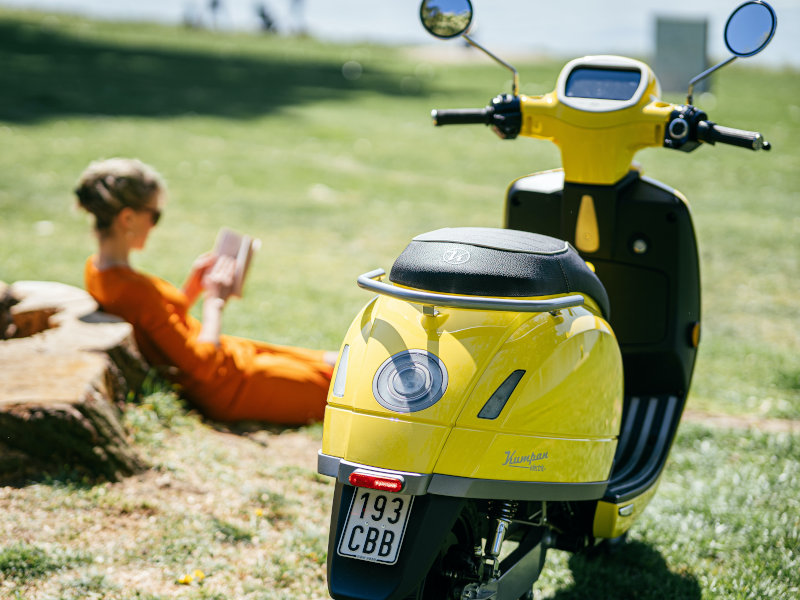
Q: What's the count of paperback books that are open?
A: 1